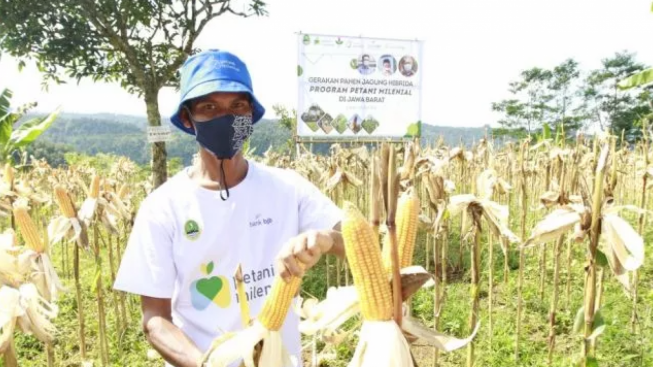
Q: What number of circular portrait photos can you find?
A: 3